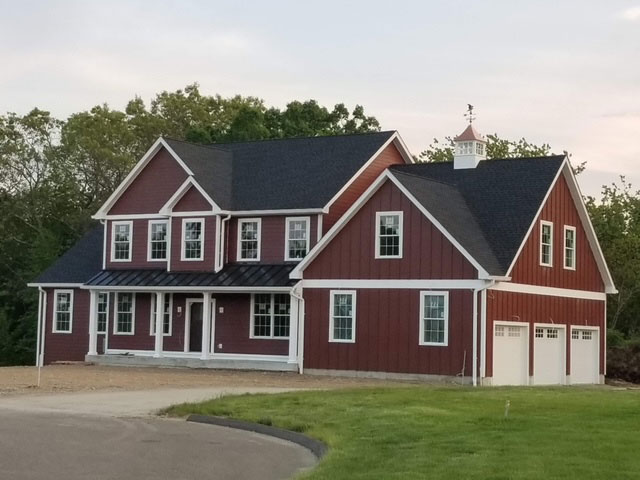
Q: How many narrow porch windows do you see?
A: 3